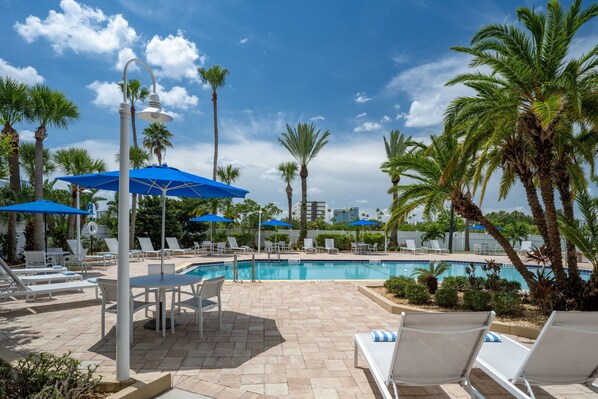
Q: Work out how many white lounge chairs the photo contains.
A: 15